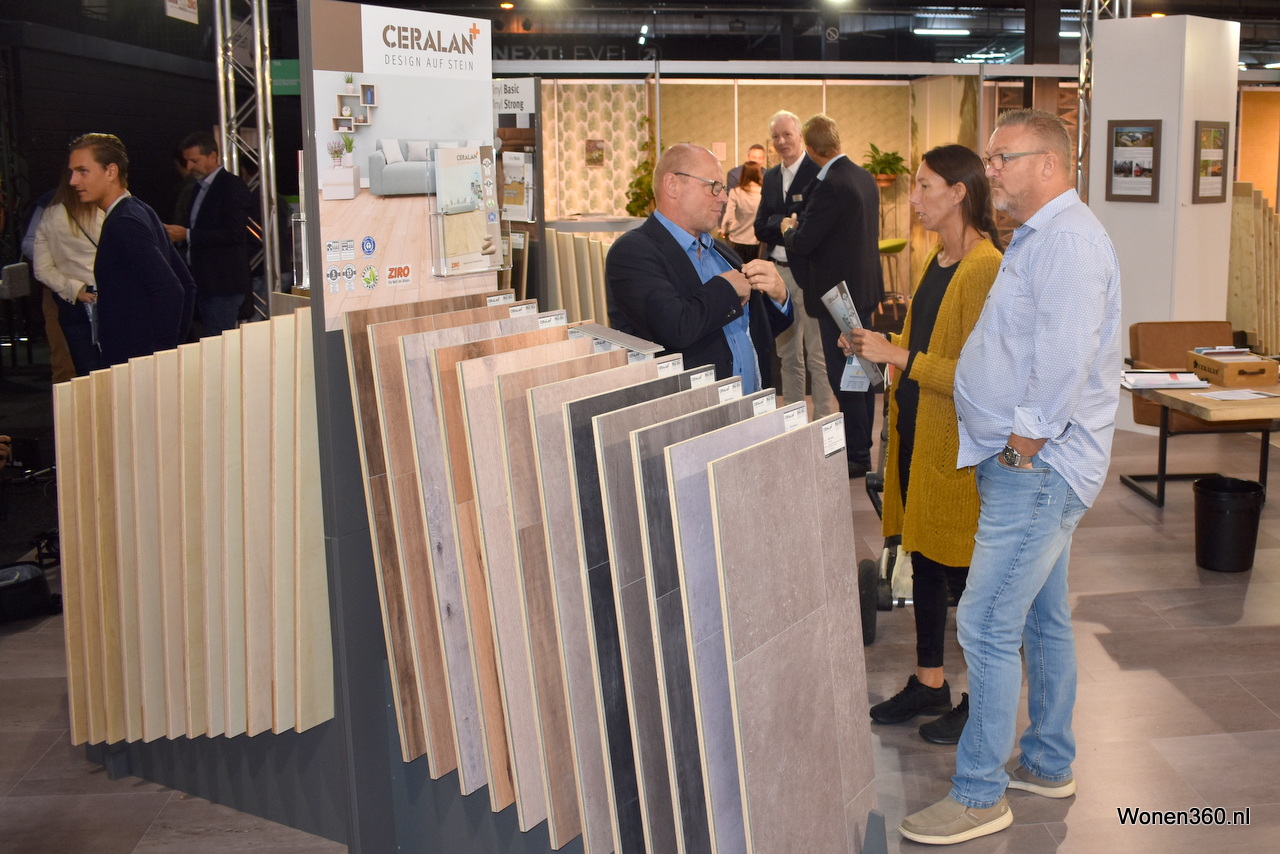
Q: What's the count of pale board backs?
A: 12